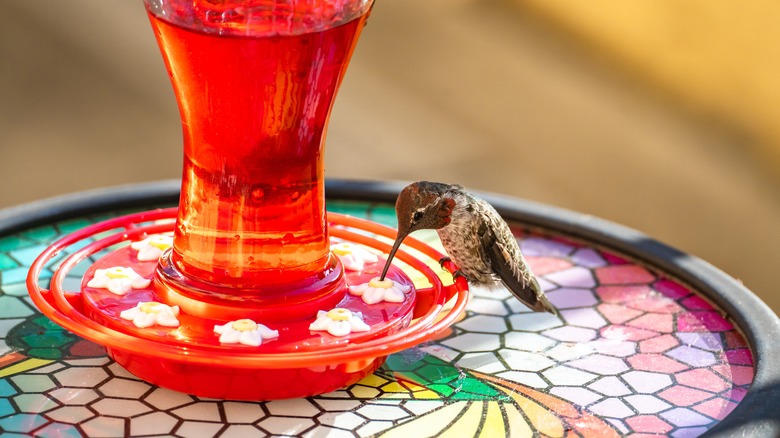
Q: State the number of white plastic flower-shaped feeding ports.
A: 7